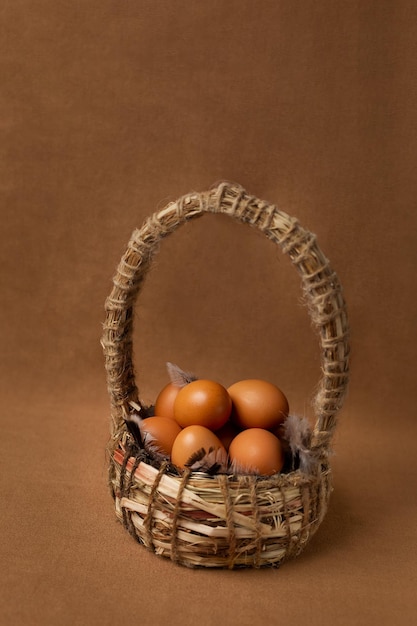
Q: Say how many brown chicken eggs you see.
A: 7